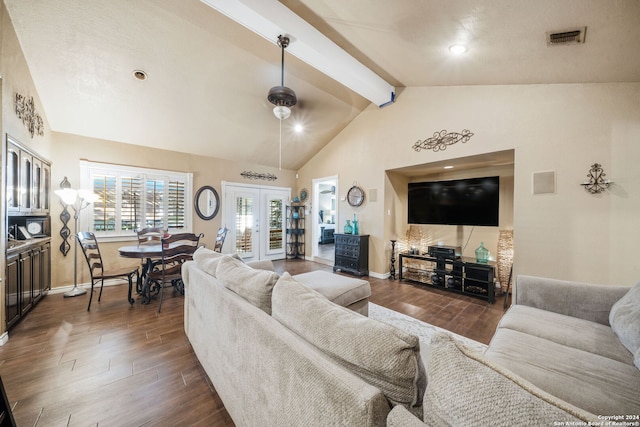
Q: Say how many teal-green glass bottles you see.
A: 3